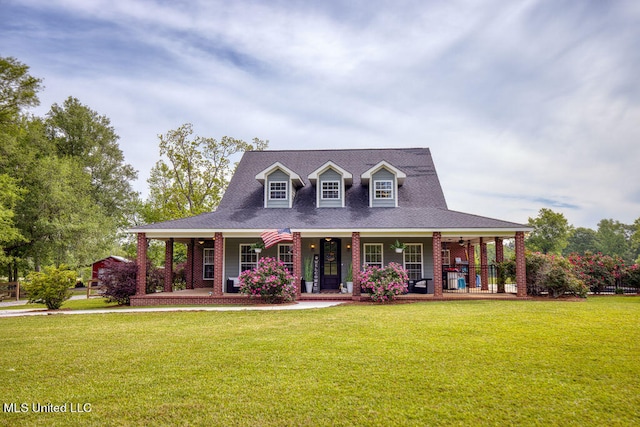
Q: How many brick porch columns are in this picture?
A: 11